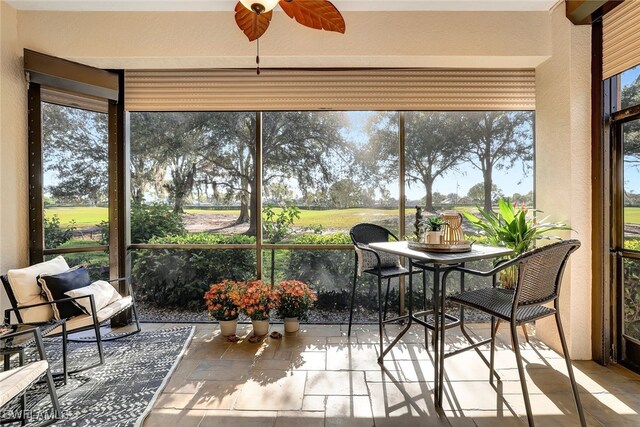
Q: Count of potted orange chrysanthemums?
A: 3